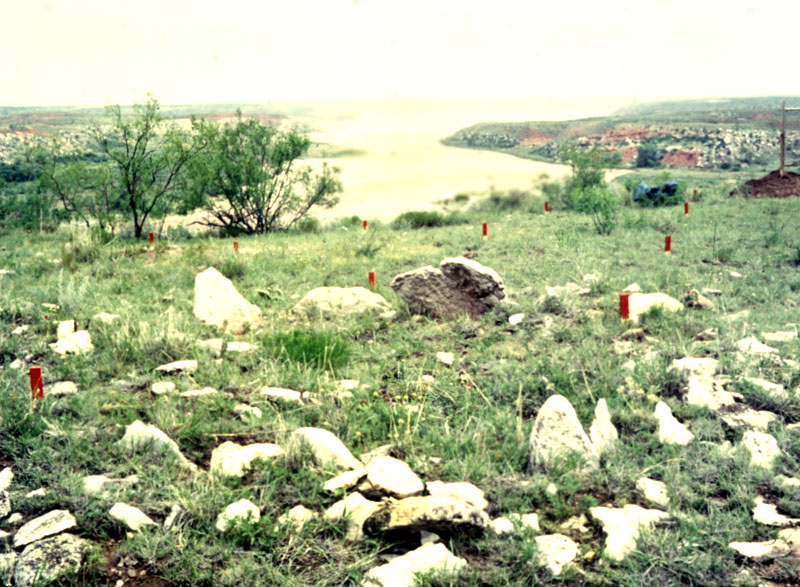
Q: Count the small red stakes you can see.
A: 10